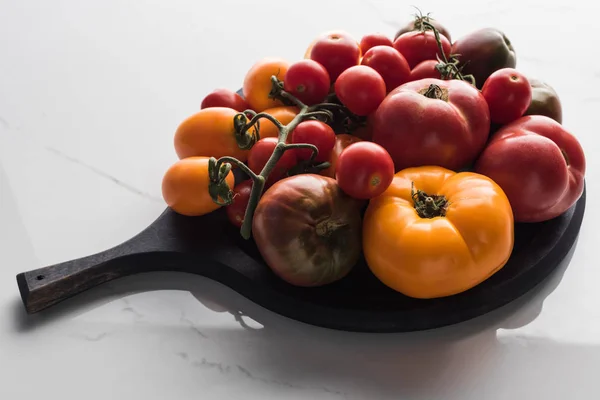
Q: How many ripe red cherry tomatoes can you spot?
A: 13